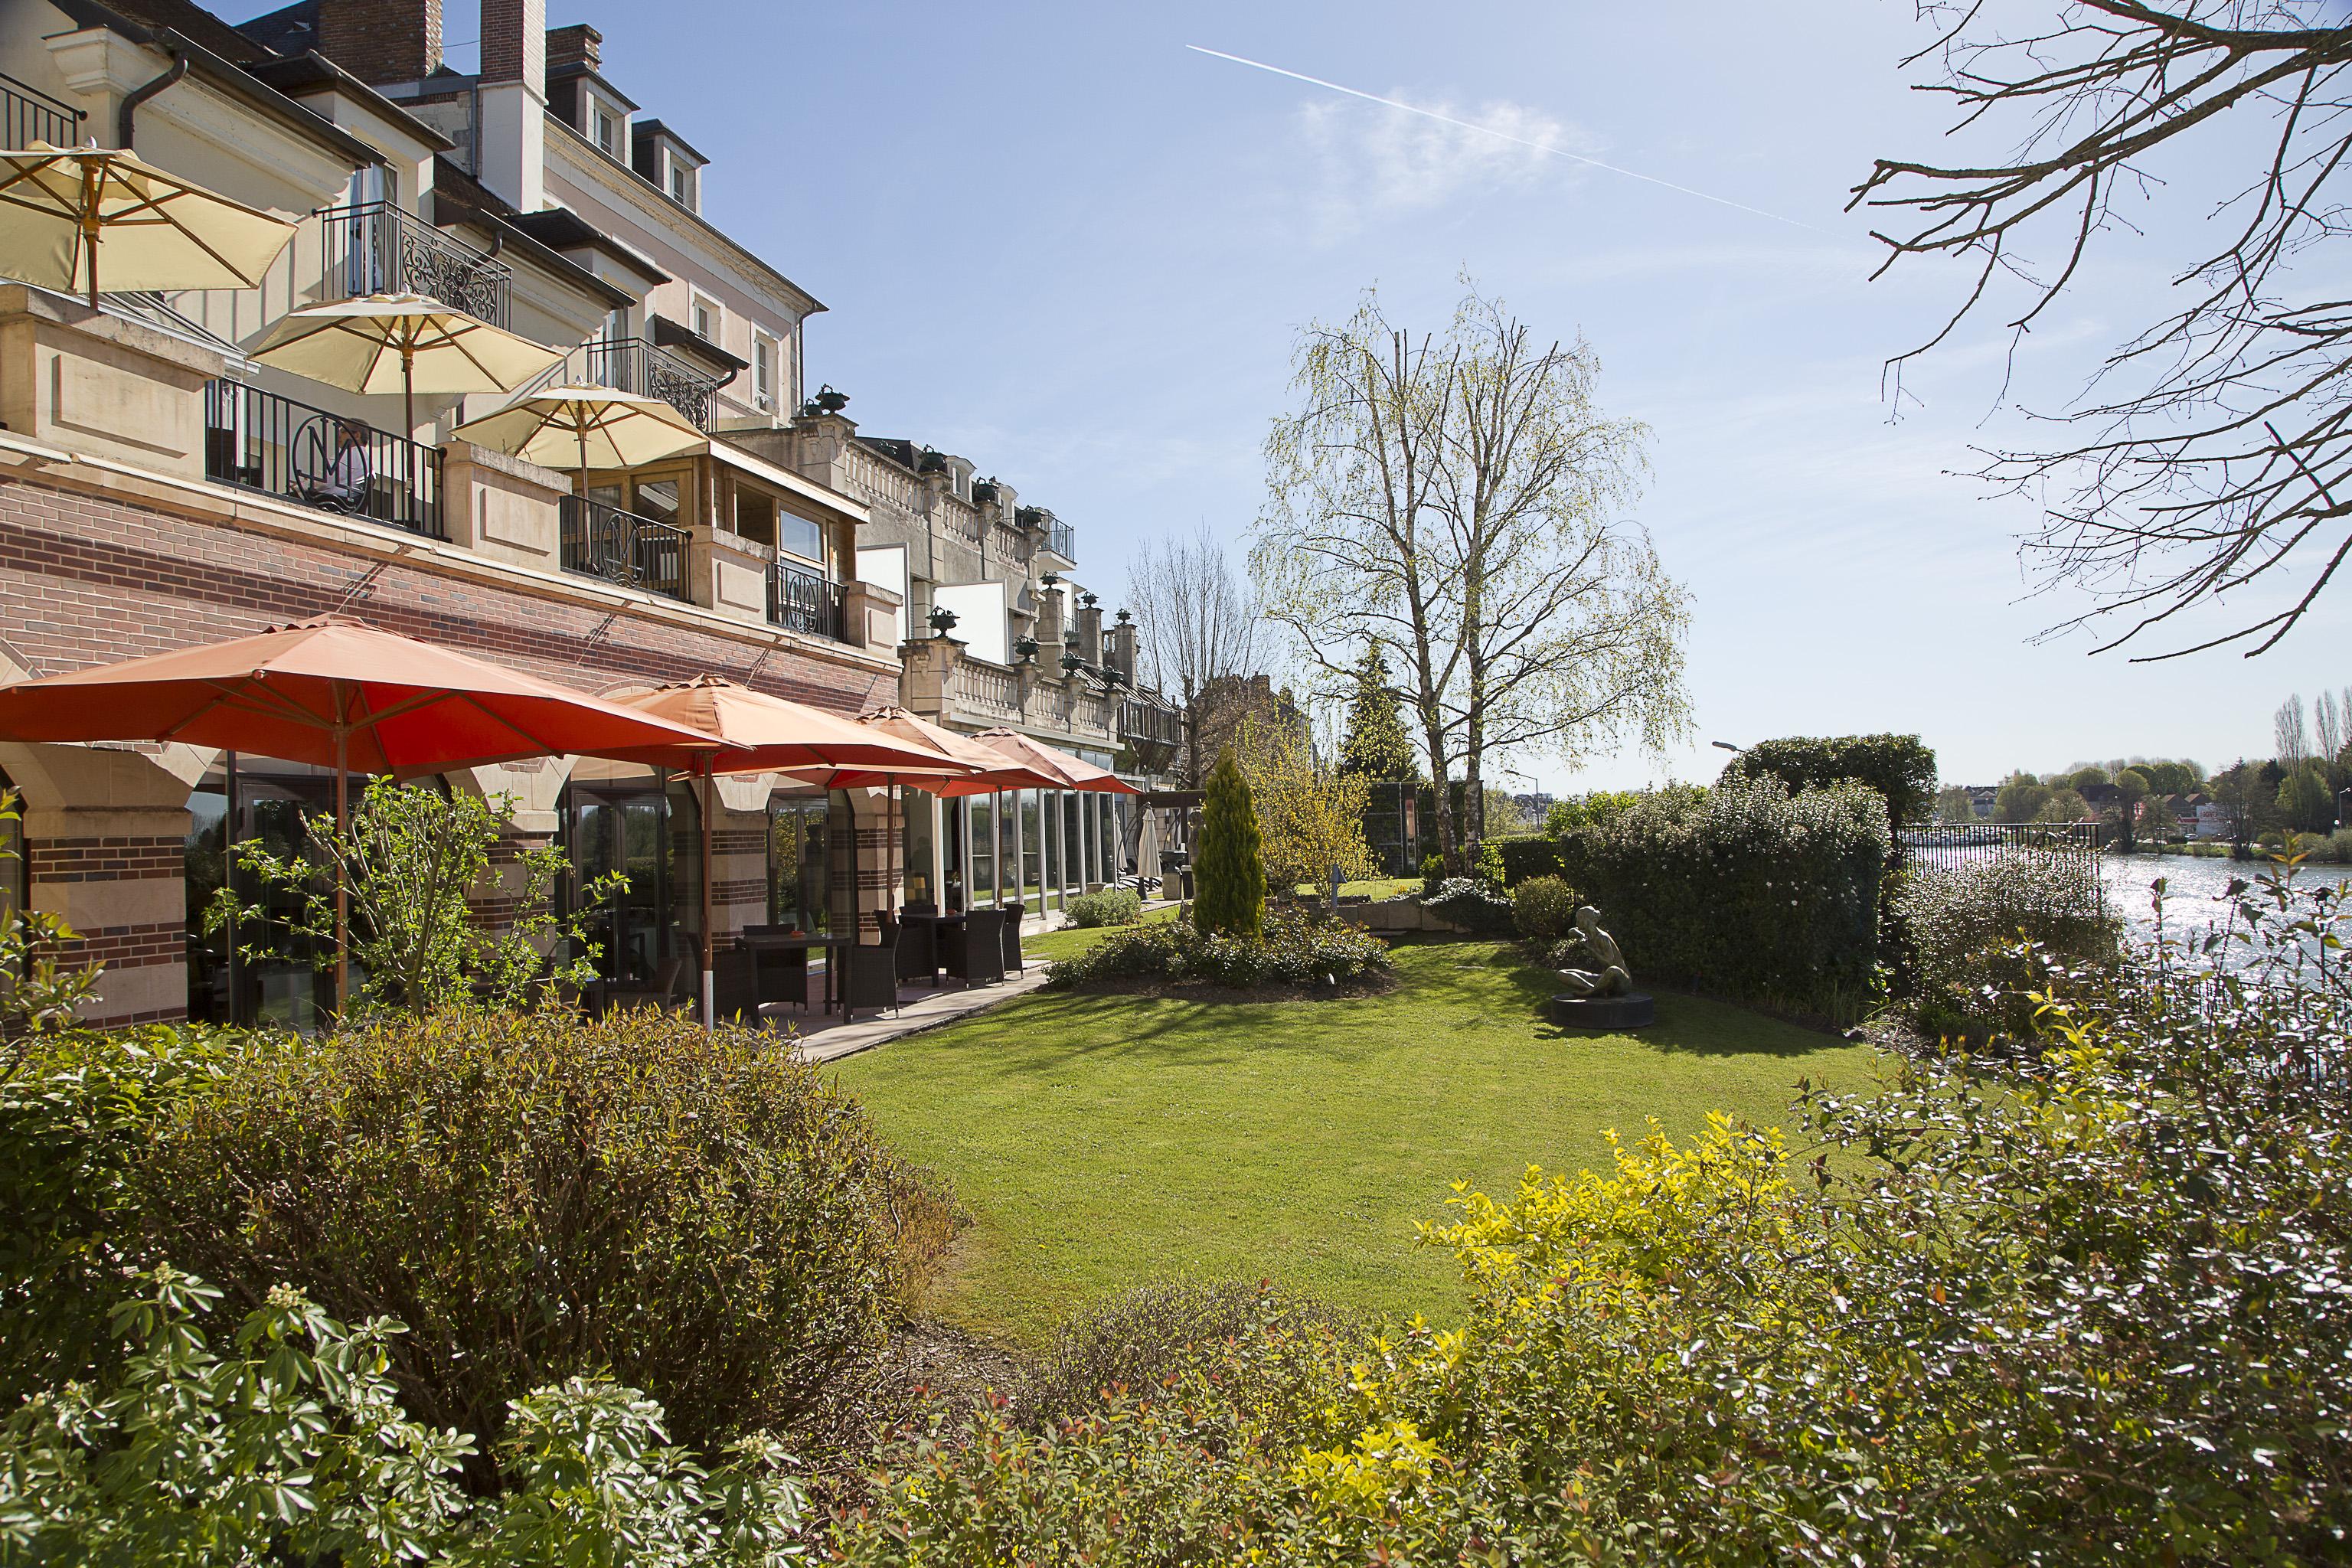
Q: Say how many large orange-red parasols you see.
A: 4